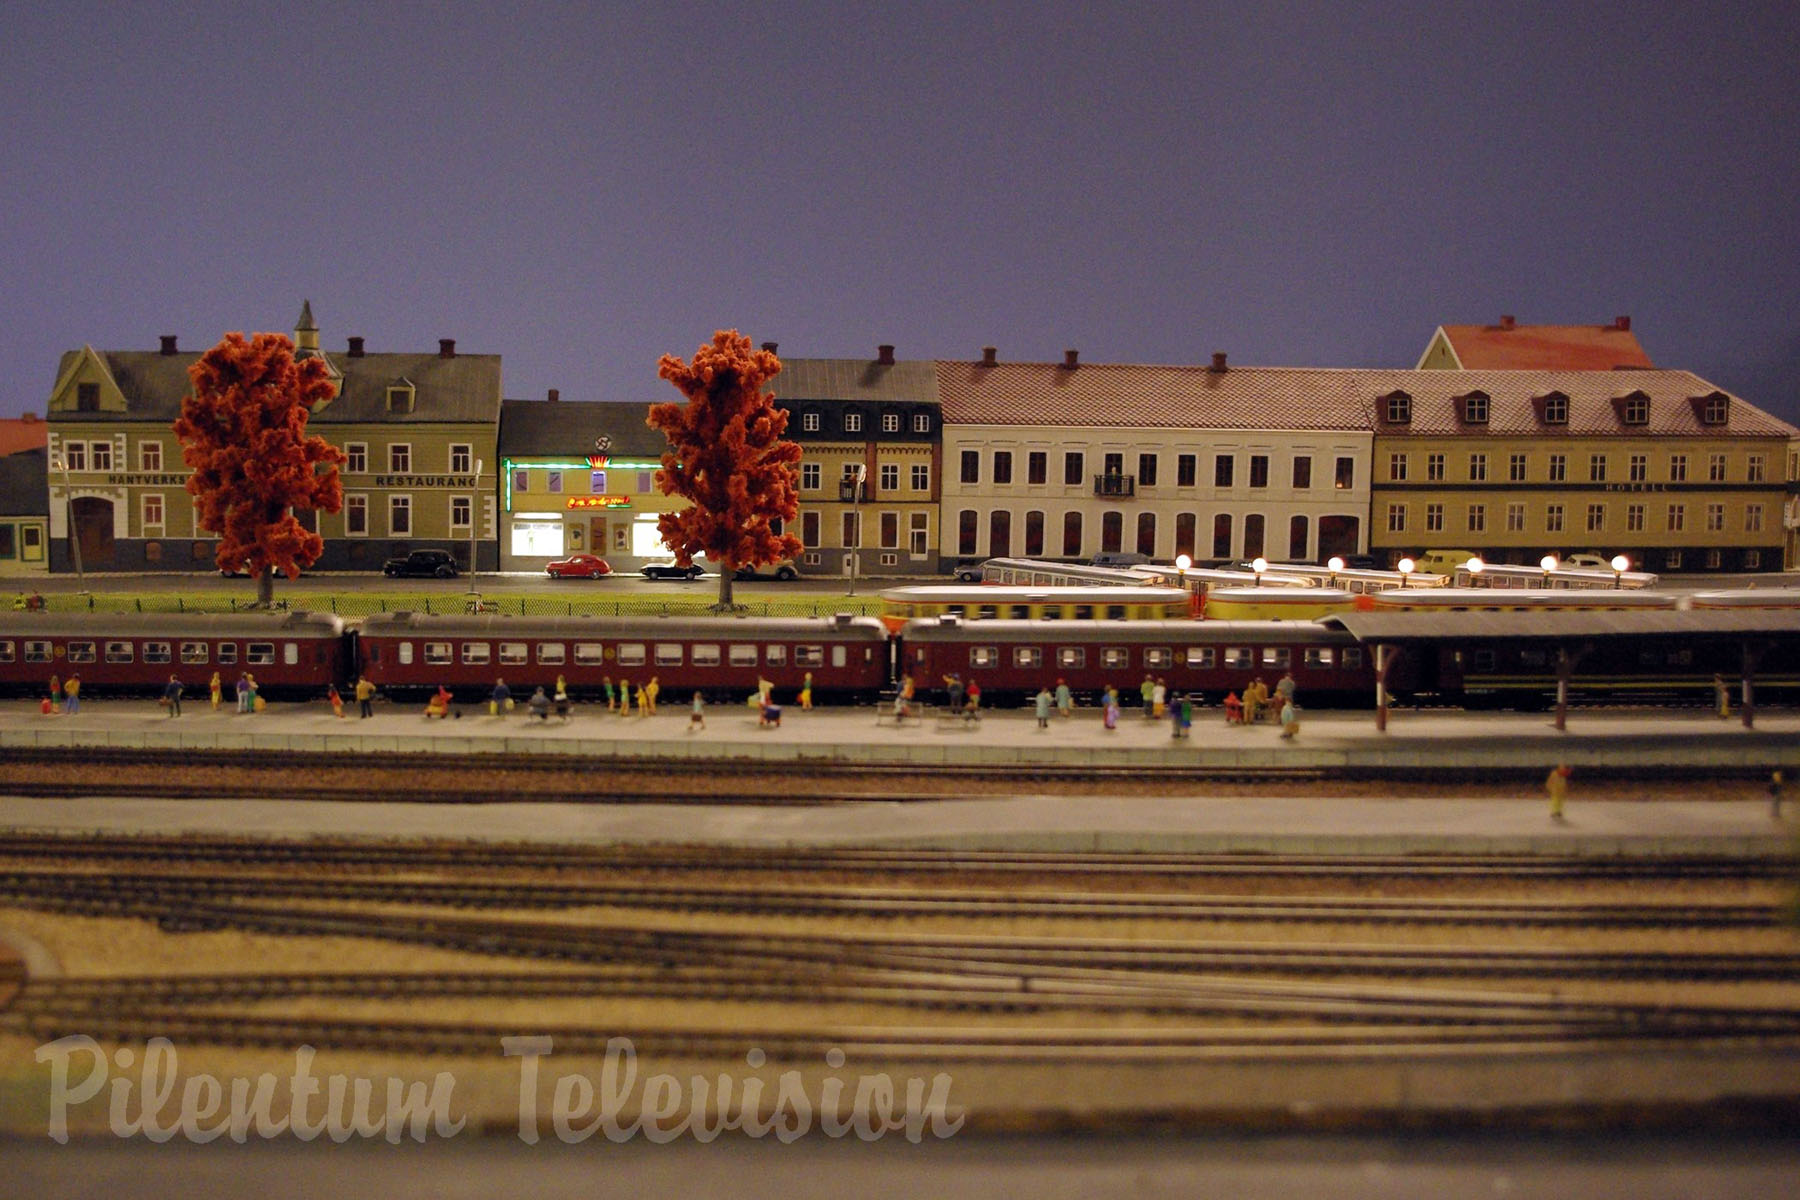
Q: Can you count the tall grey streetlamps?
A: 3